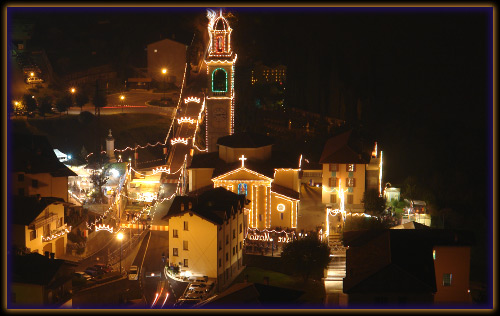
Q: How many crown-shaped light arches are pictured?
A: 5